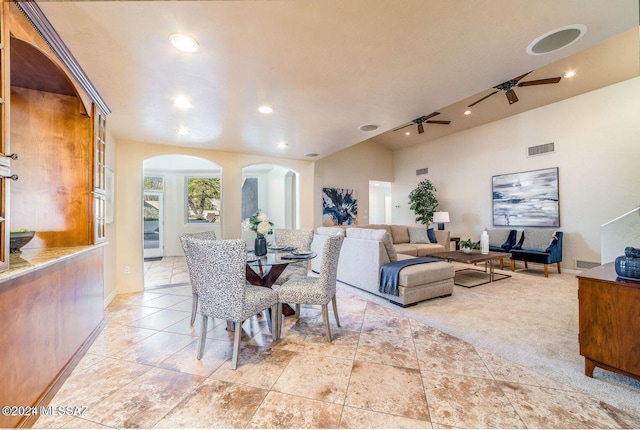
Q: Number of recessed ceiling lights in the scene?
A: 8